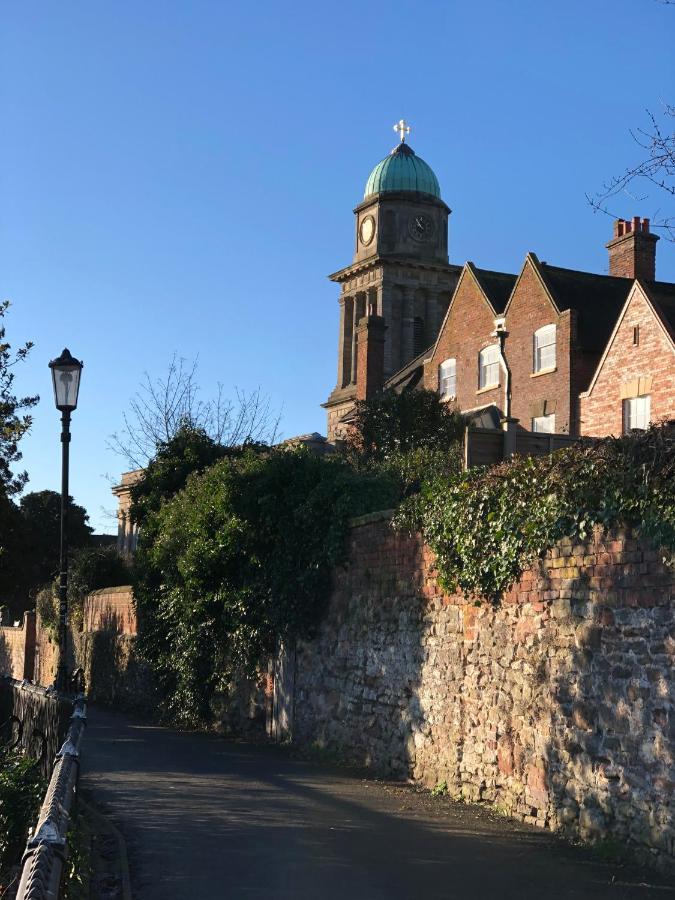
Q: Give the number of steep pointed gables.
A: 3